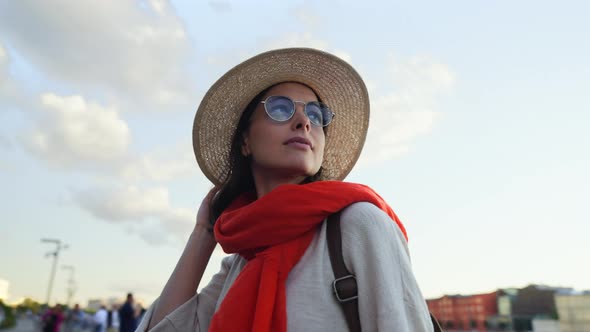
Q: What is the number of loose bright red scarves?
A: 1